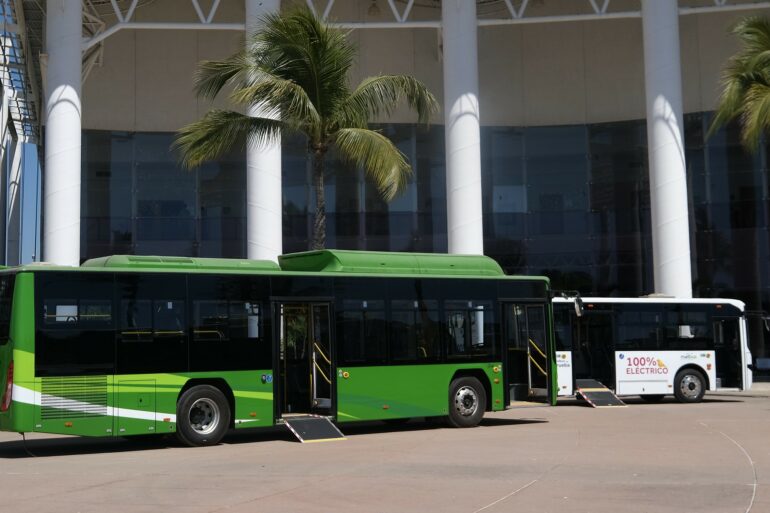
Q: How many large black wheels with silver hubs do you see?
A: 3